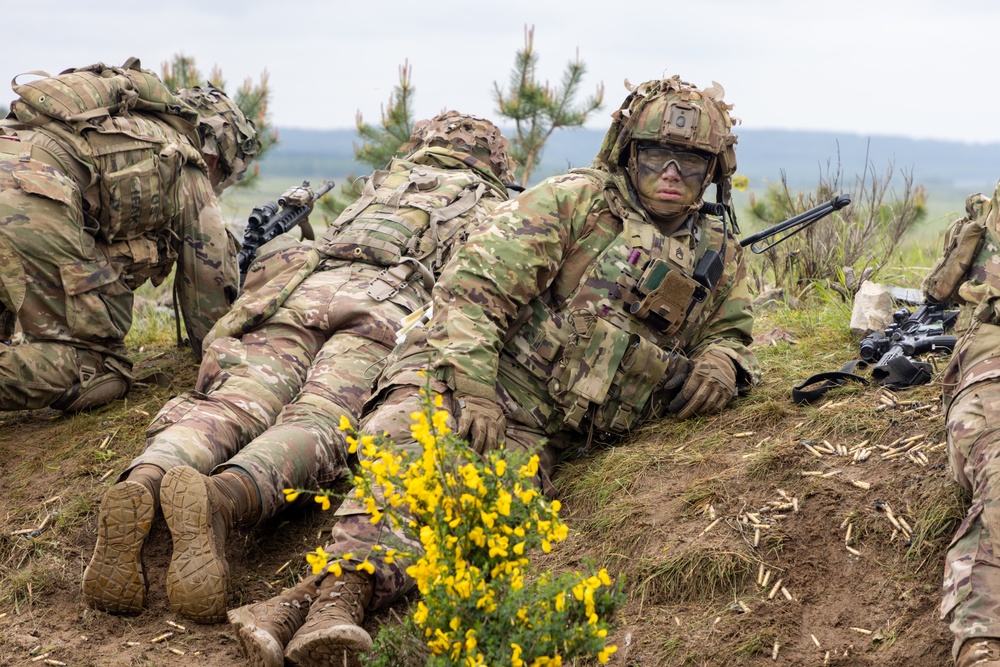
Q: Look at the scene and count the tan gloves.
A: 2